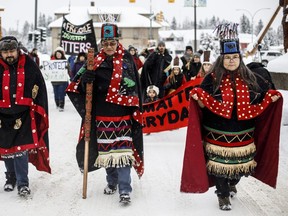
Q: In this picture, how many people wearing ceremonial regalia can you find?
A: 3